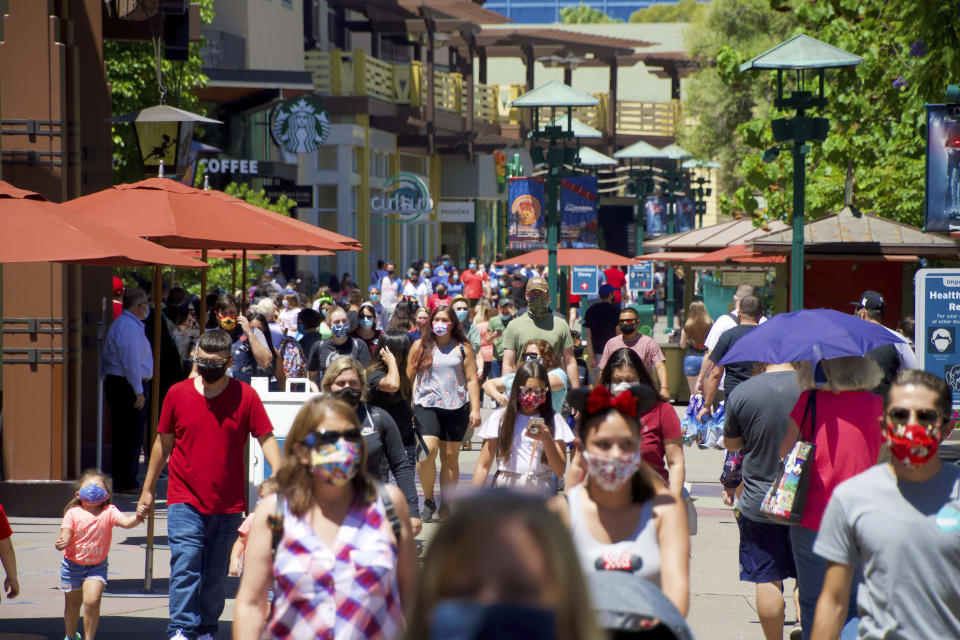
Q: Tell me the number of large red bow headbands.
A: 1